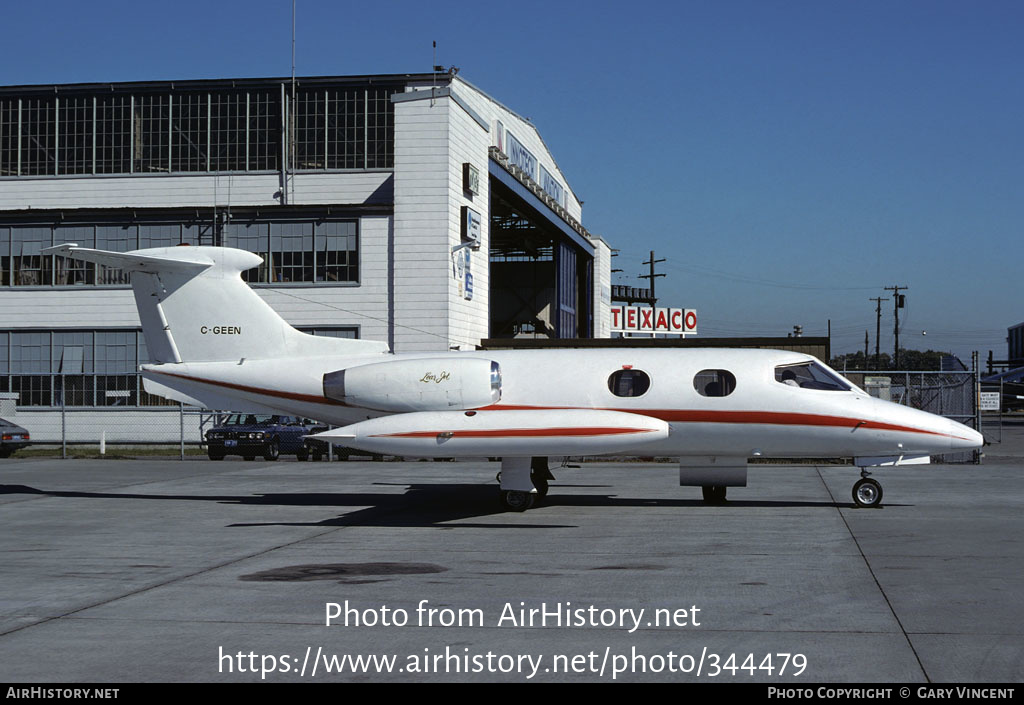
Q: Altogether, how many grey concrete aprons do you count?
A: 1